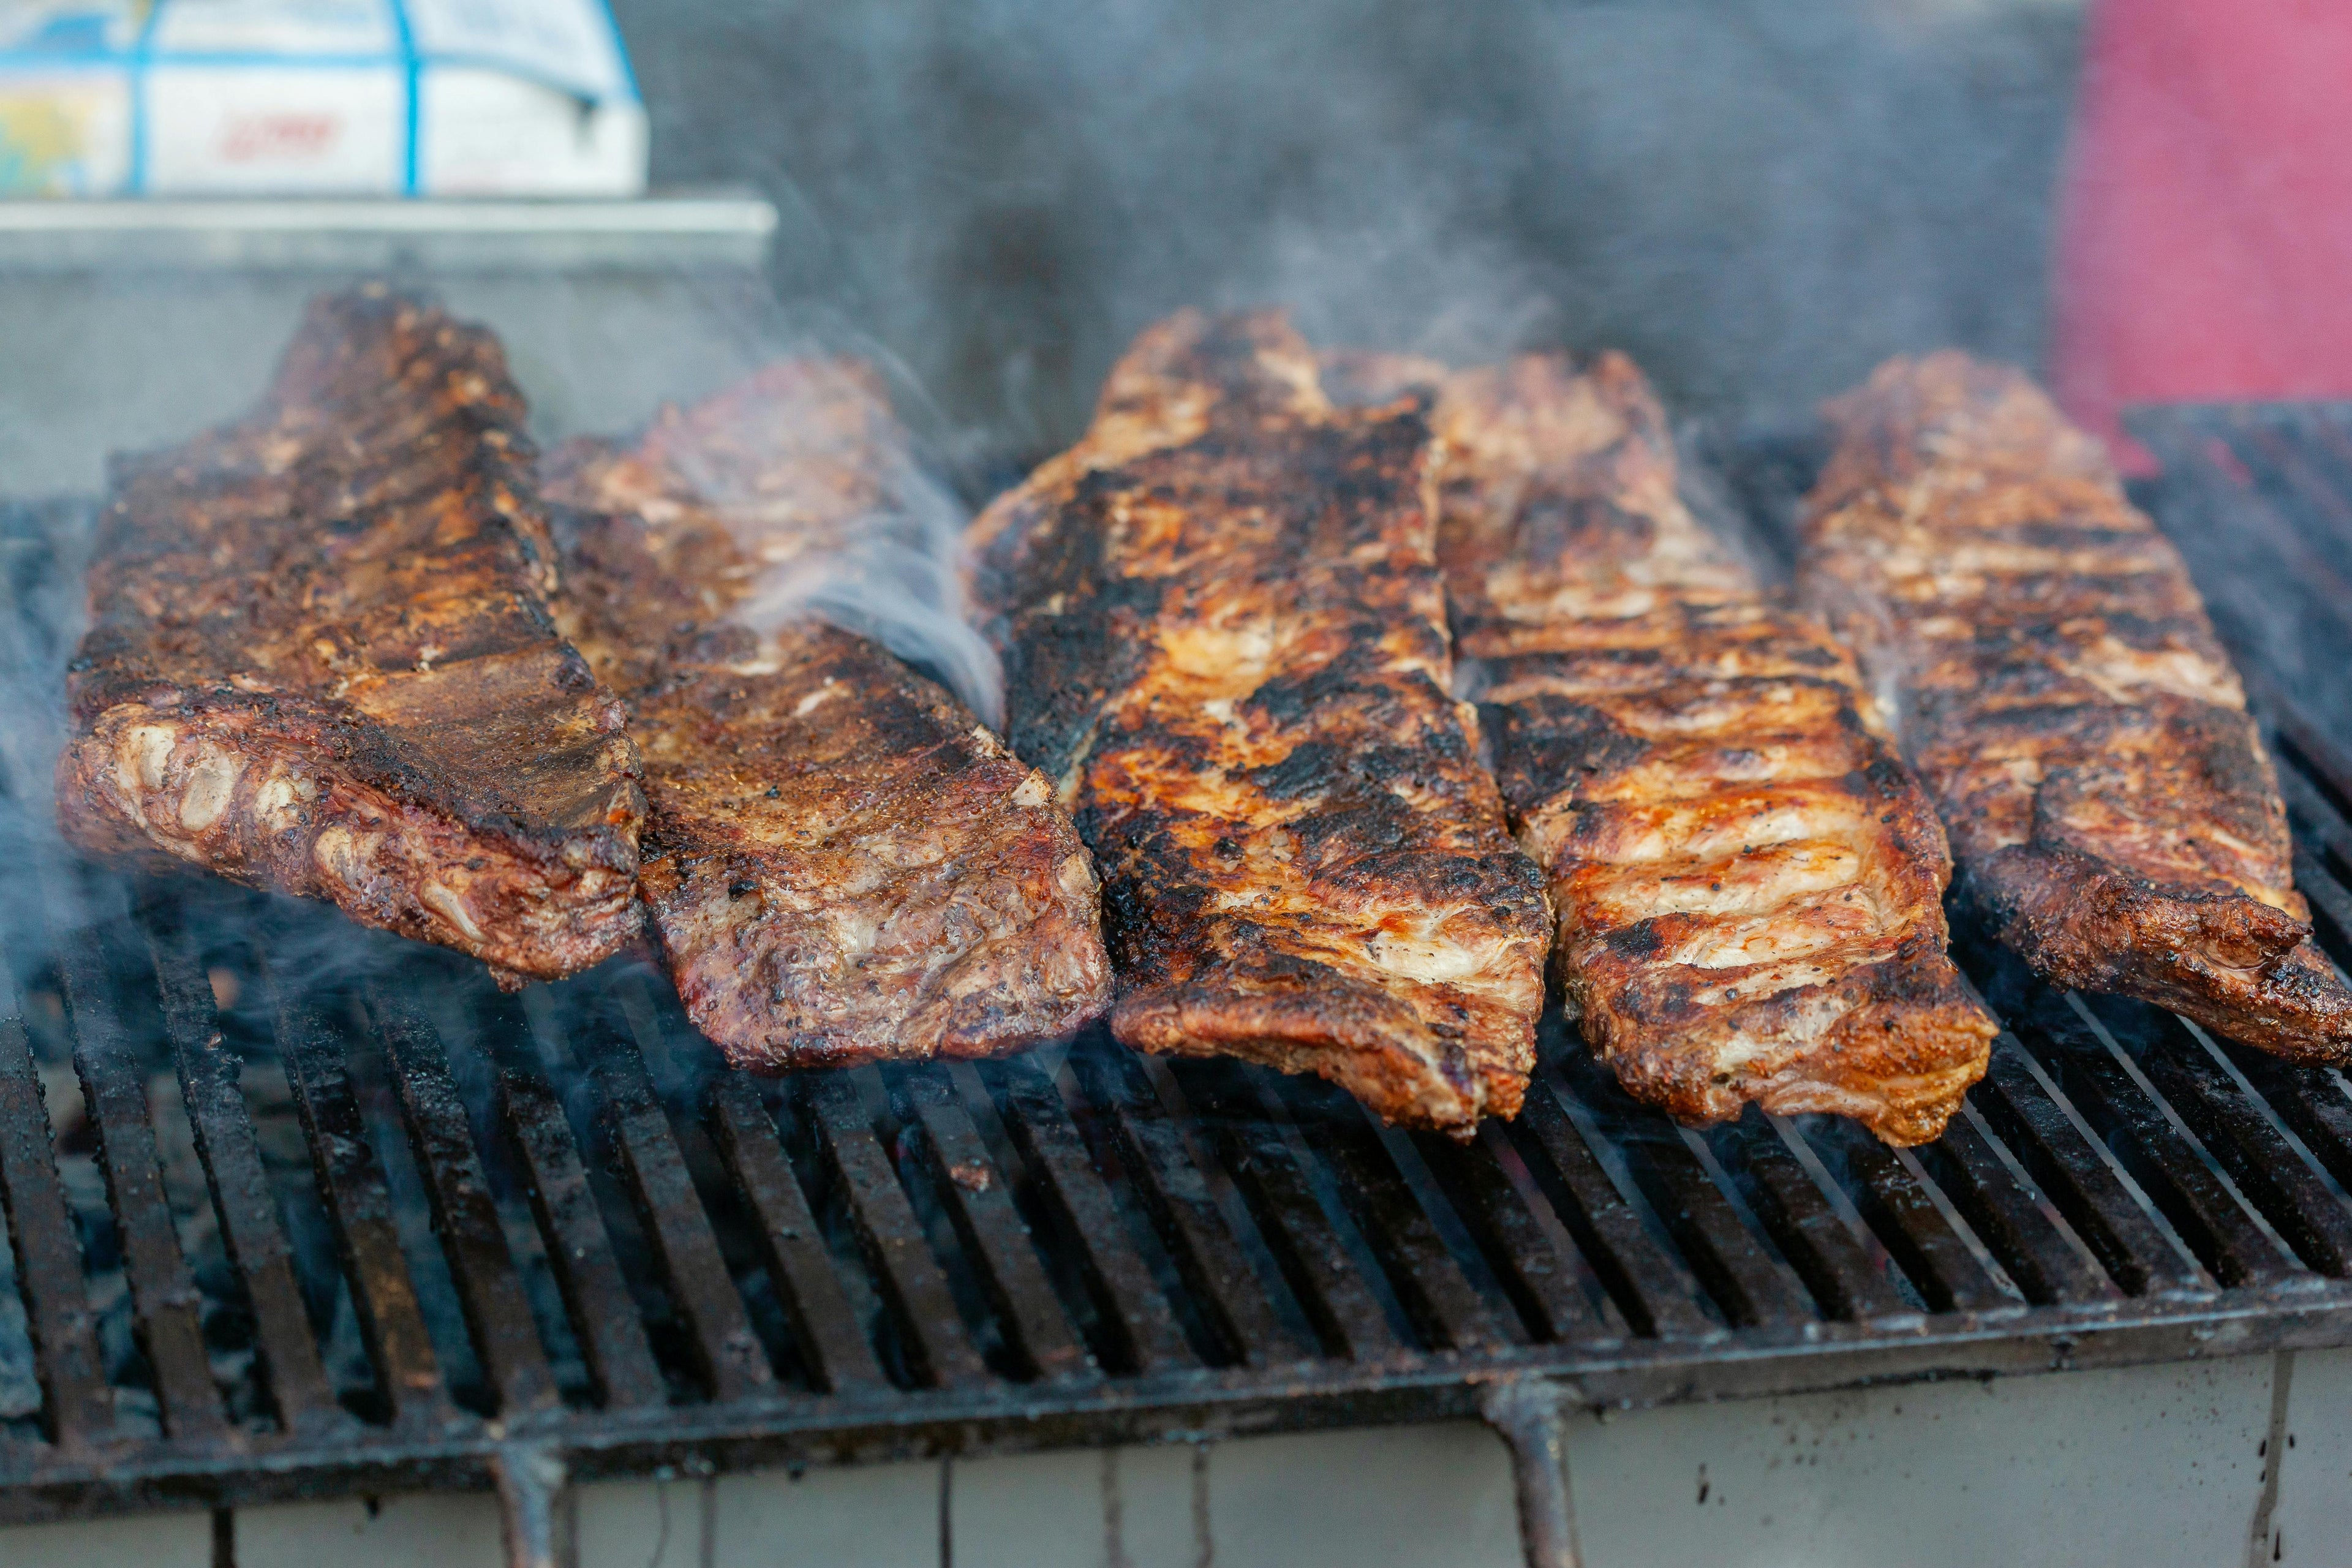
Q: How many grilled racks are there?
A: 5